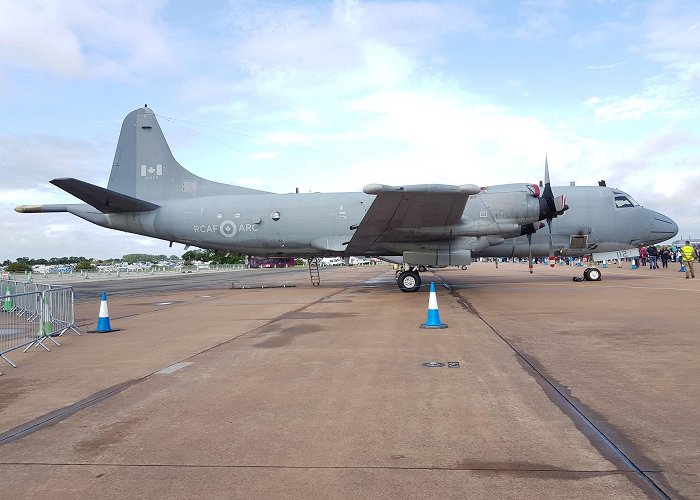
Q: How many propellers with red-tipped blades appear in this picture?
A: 2